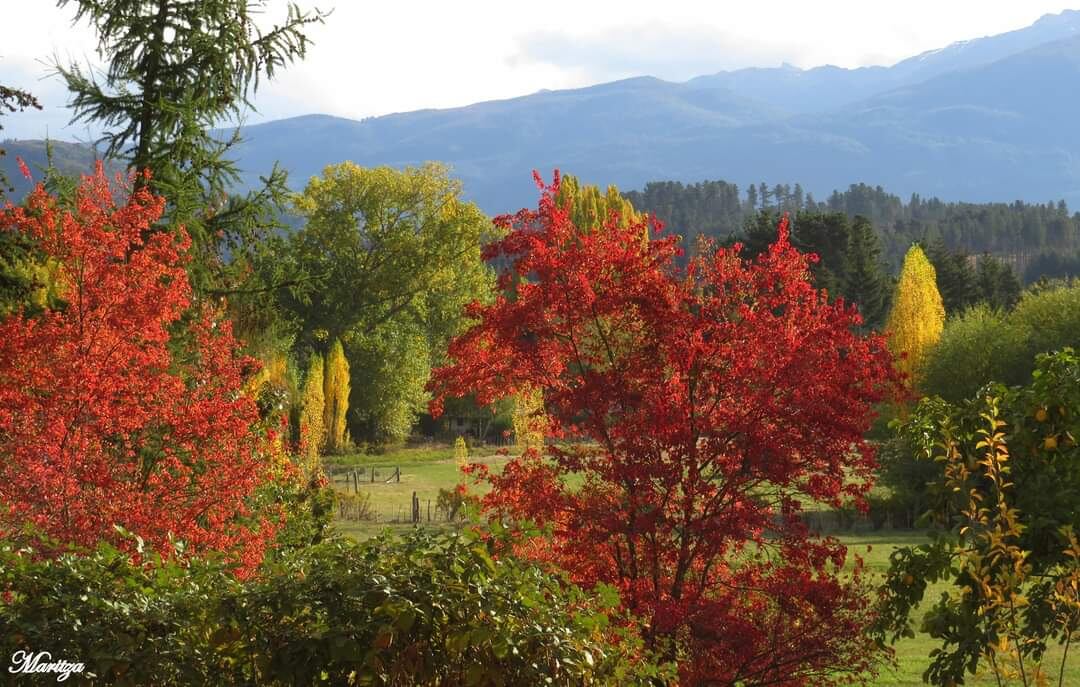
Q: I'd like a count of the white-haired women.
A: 0